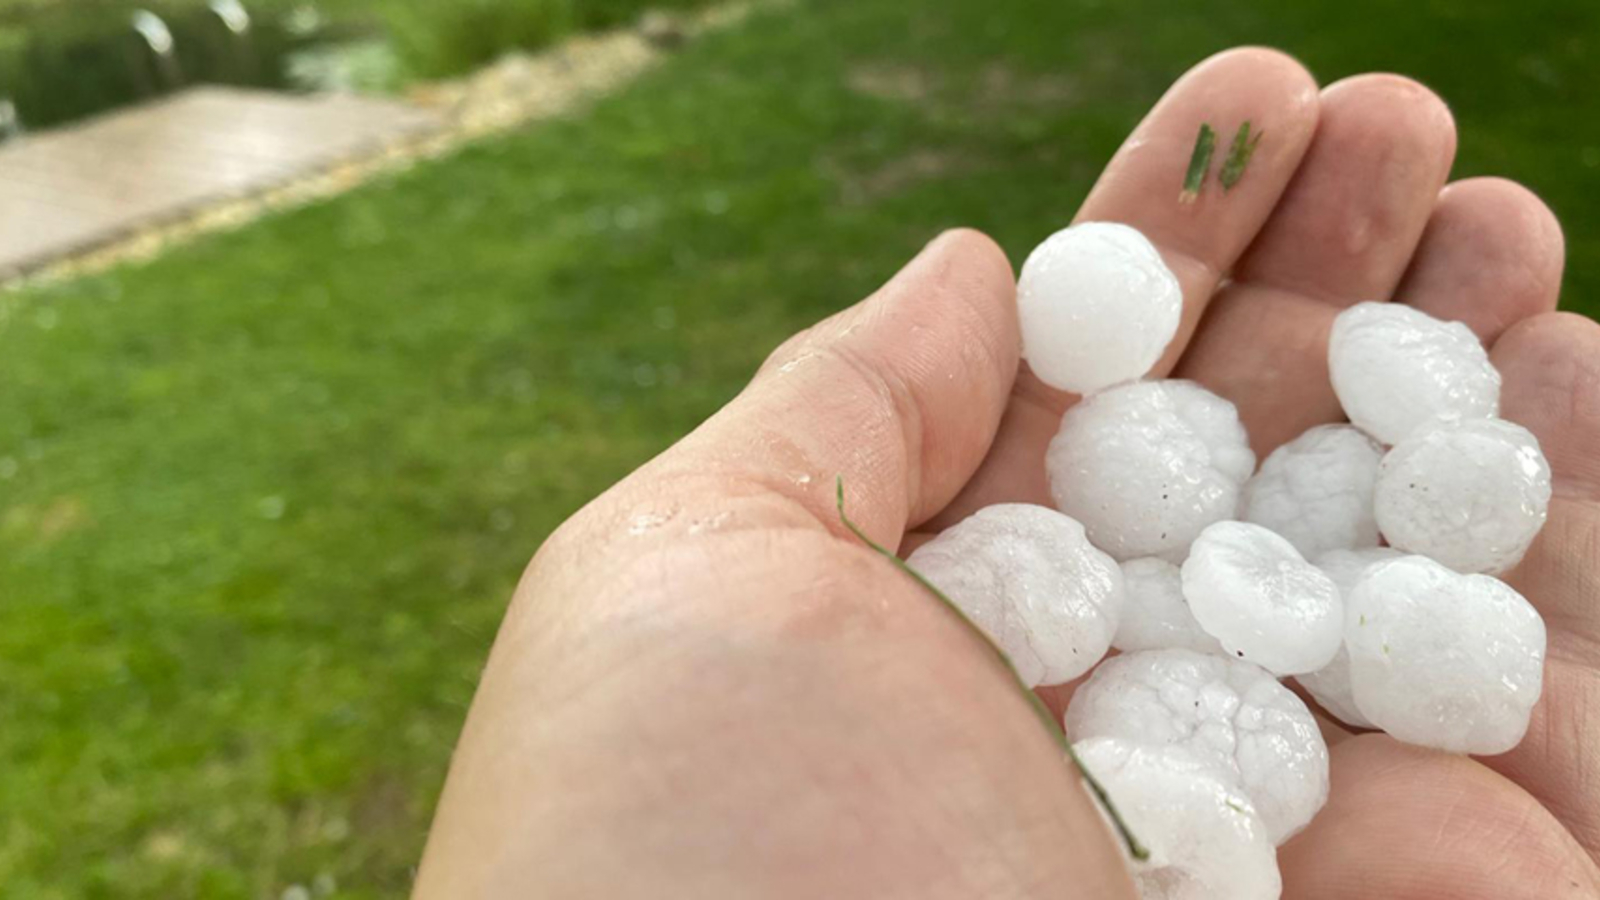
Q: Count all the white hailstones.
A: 12